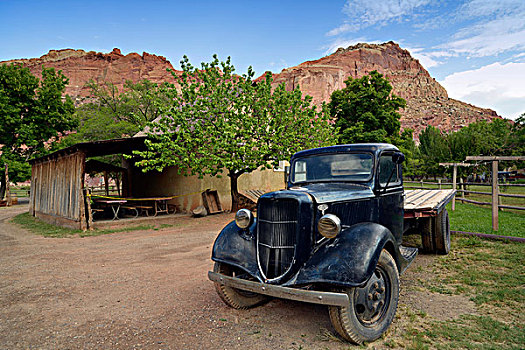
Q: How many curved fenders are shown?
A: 2